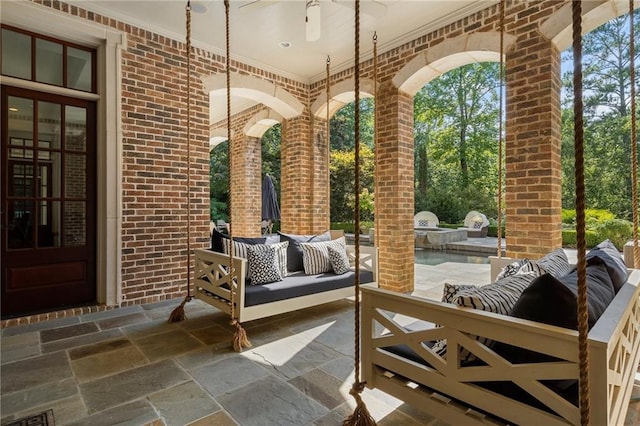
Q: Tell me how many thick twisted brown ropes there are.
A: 8